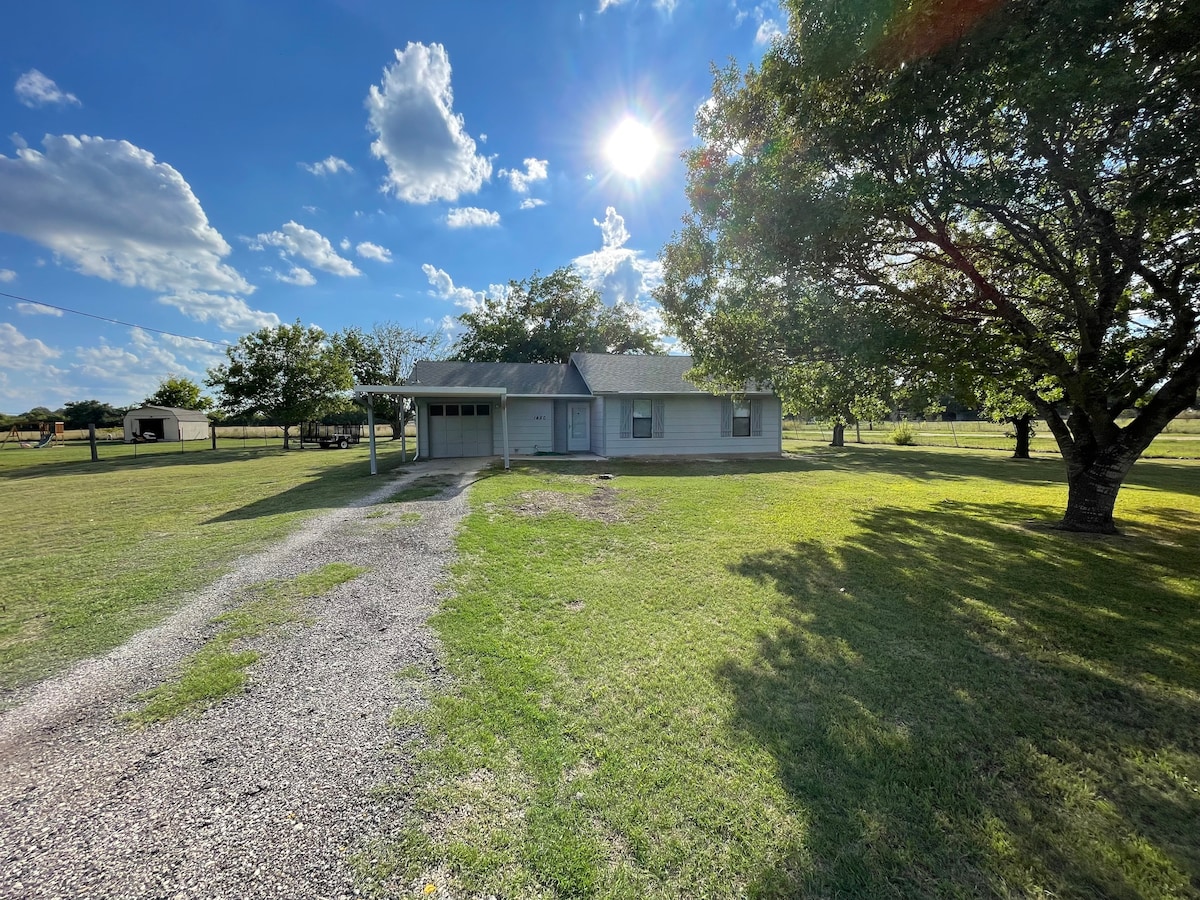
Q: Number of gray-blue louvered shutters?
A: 4